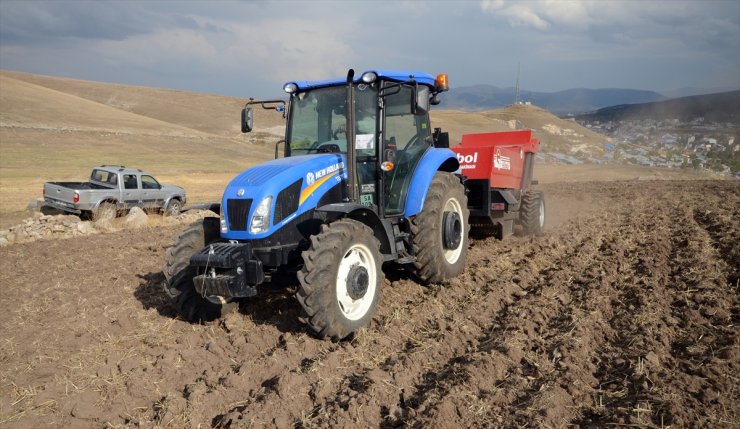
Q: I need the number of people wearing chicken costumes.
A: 0